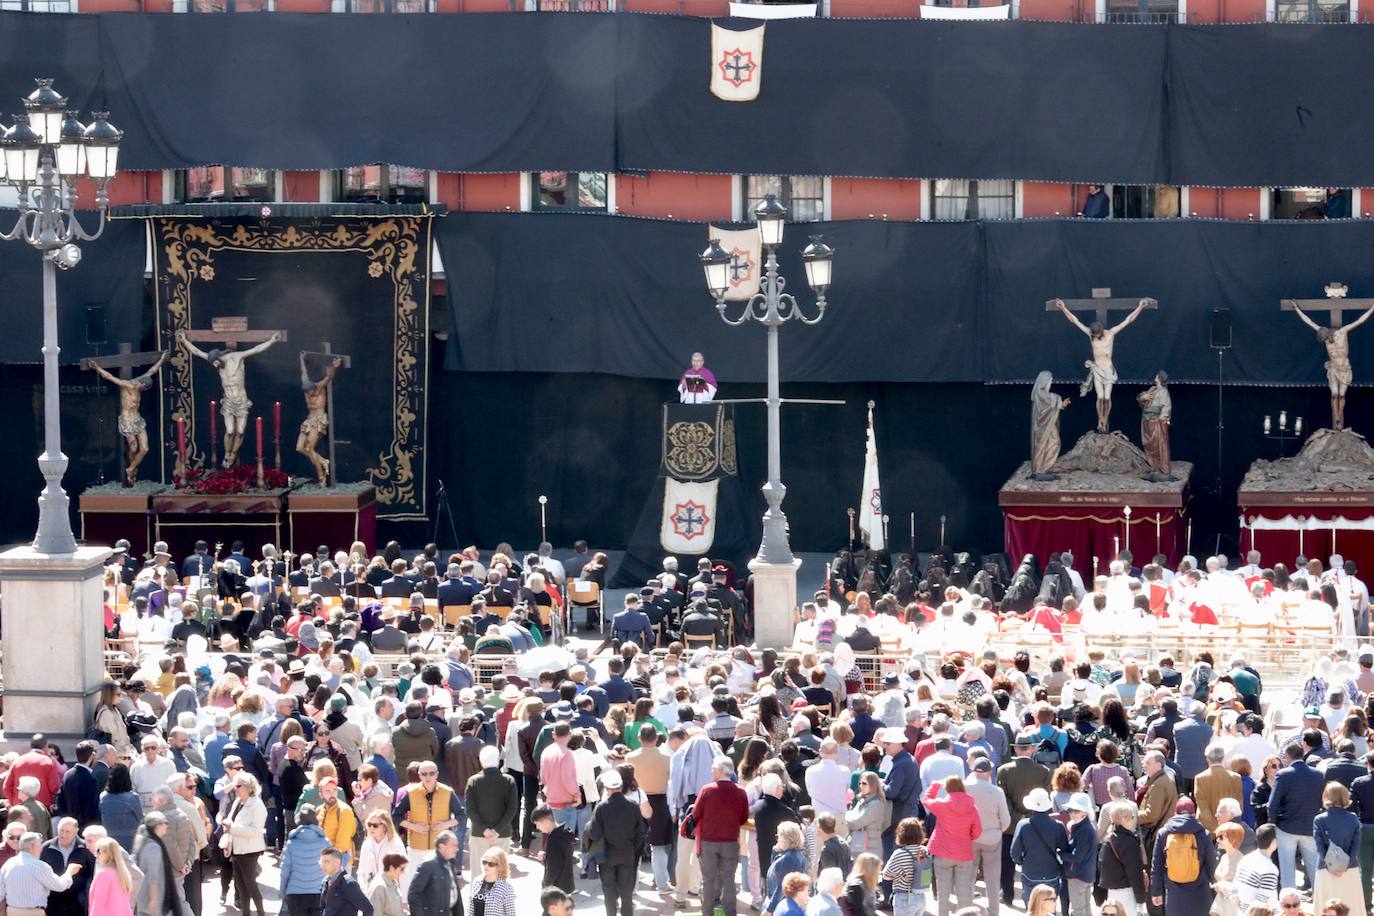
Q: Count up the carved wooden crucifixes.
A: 5